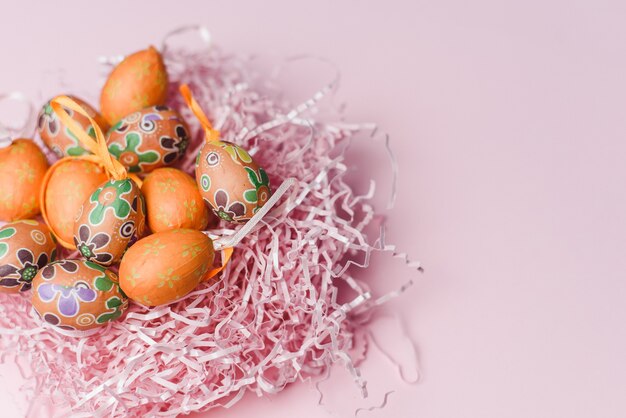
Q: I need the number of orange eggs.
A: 5